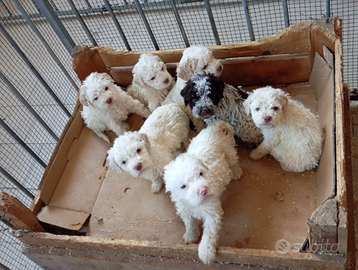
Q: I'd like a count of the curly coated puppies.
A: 7